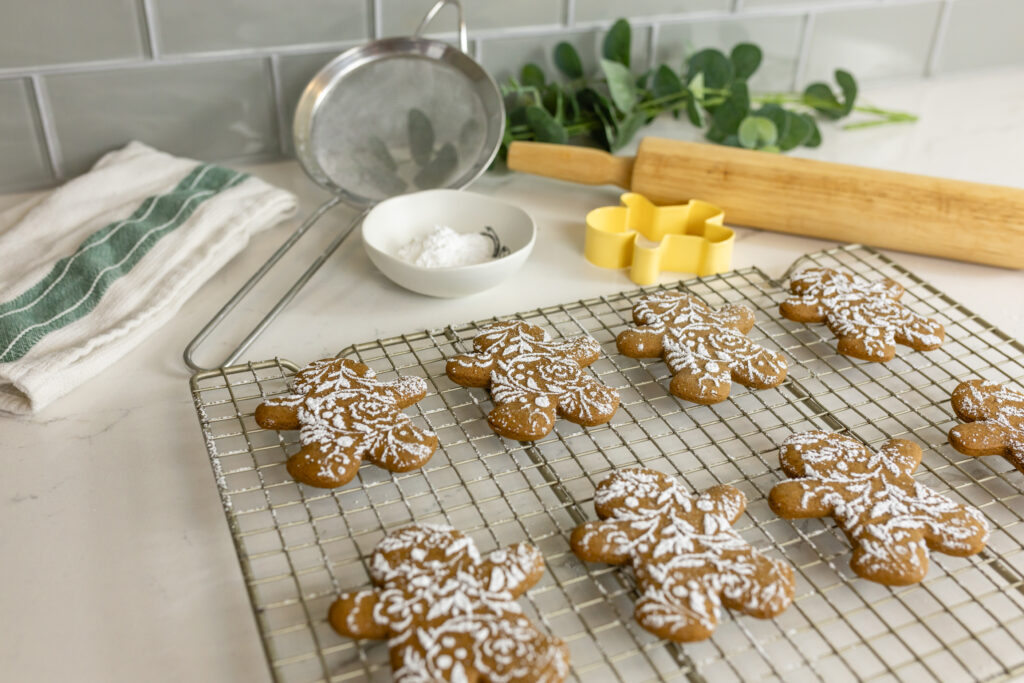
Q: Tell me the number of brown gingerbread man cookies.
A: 8